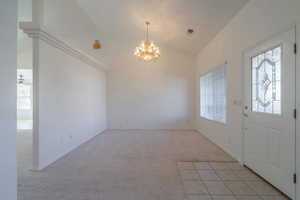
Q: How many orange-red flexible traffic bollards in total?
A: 0